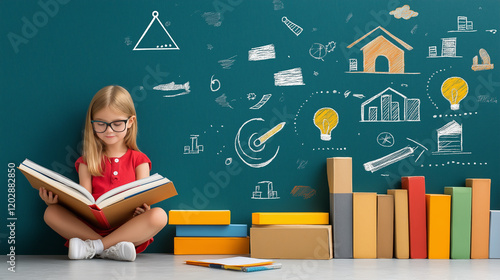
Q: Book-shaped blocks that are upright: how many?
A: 9